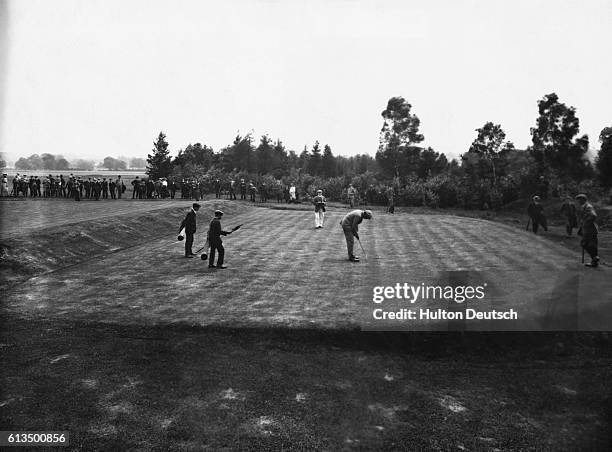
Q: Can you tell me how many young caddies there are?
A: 2